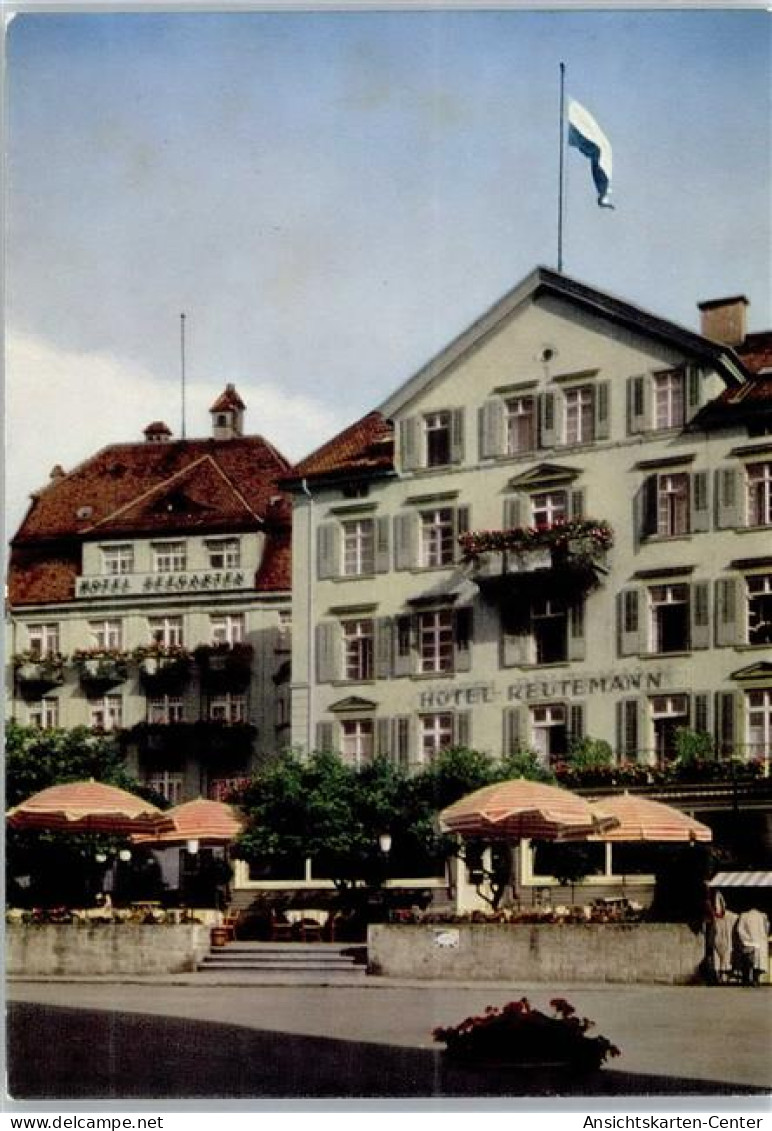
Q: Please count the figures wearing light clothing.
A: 2